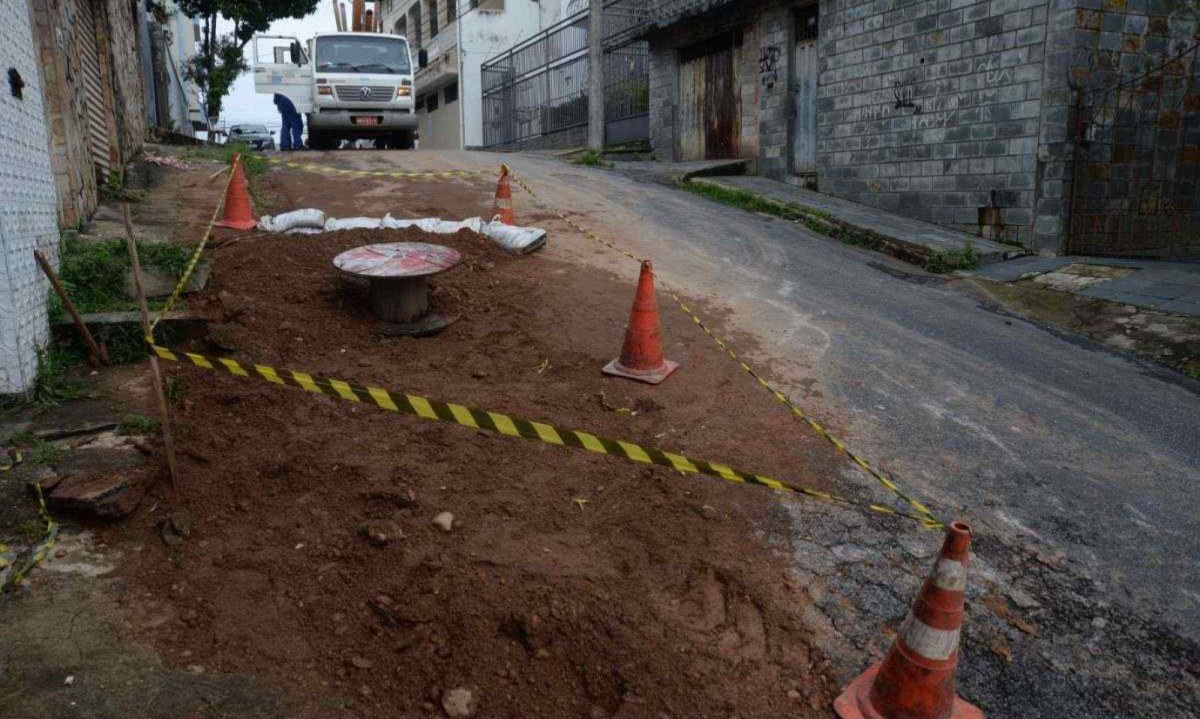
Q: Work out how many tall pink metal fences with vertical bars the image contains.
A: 0